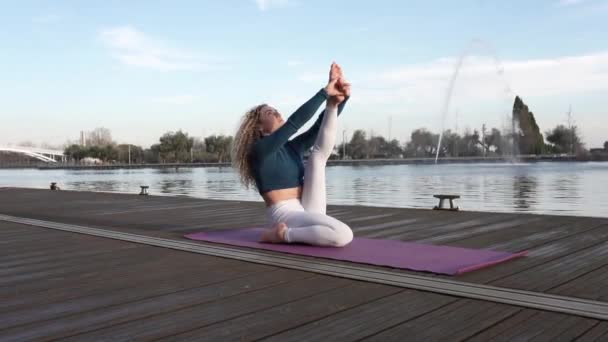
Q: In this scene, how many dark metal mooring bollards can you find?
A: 3